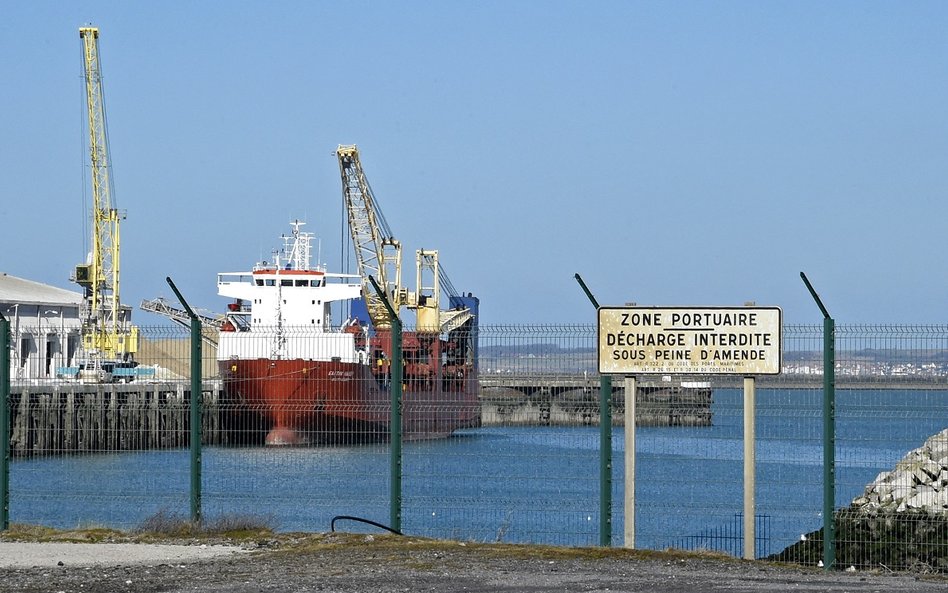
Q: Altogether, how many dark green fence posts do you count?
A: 5